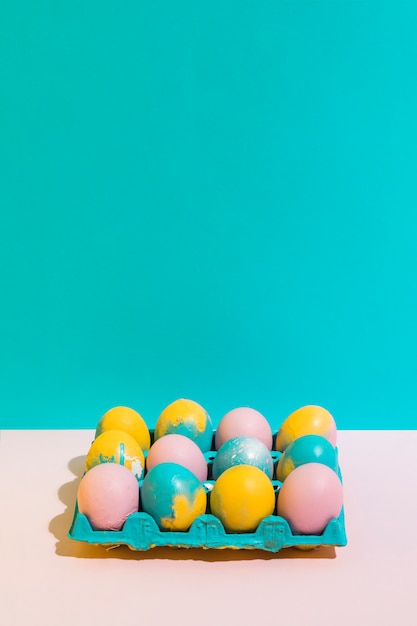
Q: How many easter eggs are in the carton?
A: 12